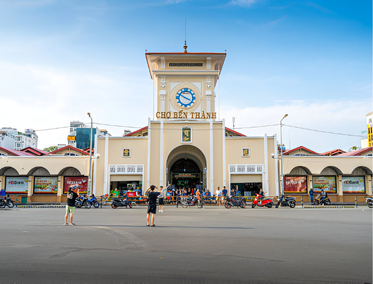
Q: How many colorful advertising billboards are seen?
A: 6